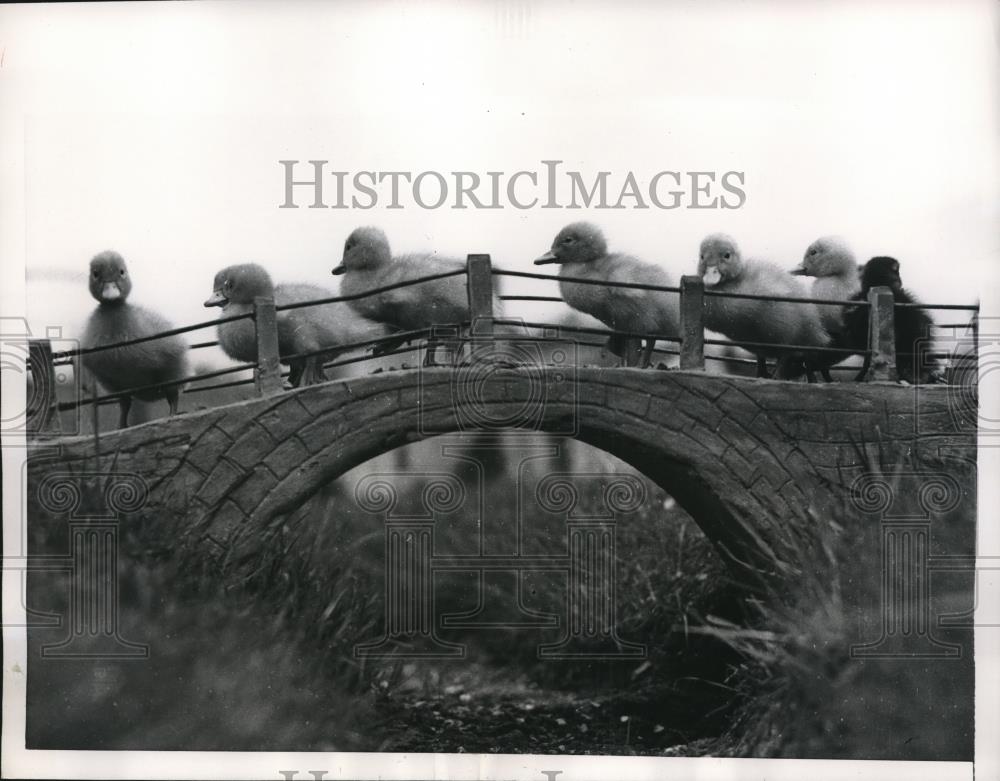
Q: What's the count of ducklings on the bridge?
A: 7